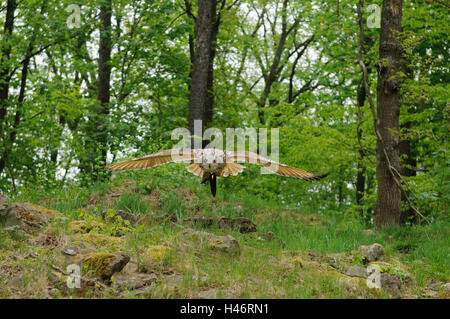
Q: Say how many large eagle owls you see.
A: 1